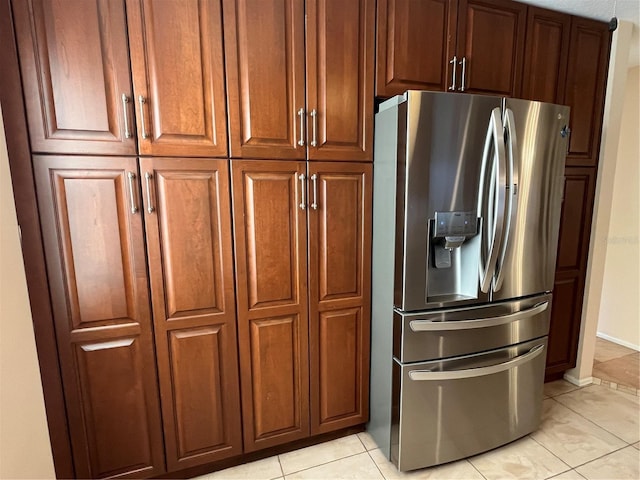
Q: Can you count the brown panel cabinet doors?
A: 13